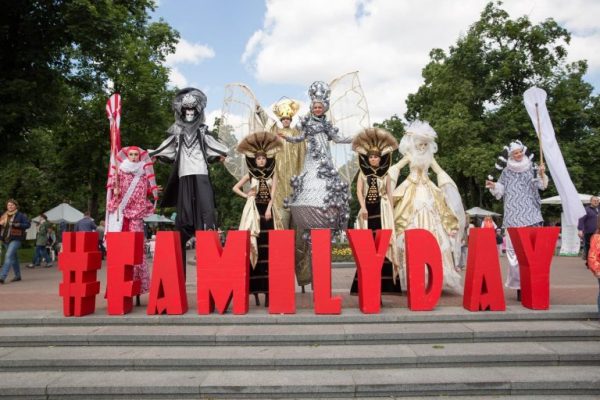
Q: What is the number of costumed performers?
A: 8